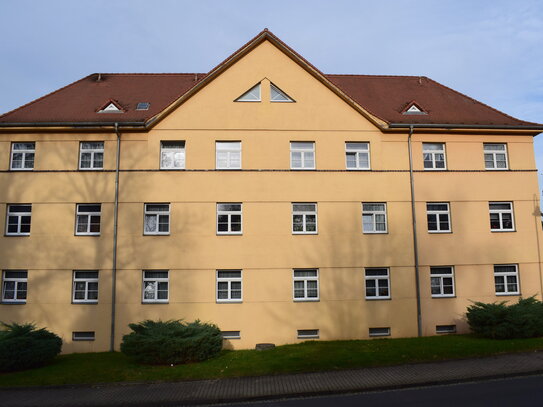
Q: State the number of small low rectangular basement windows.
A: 5